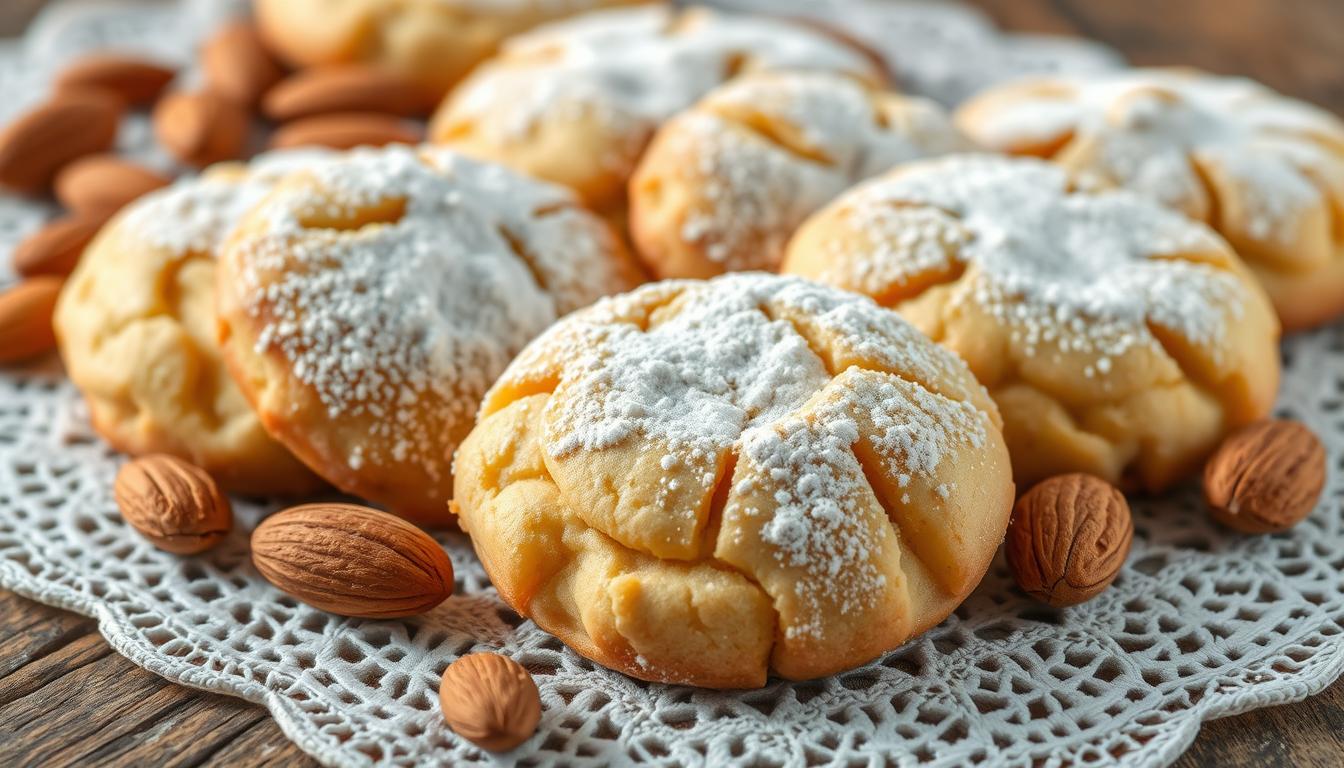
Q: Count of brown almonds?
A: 14